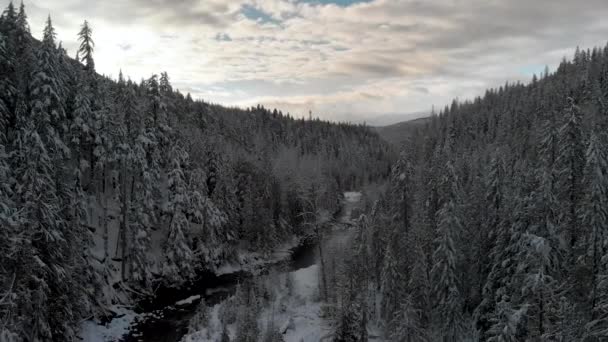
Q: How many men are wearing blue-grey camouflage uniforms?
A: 0